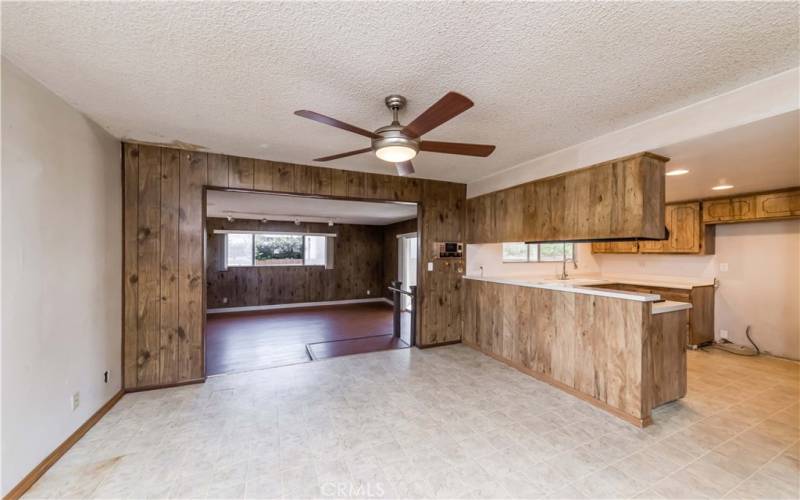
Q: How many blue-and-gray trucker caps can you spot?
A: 0